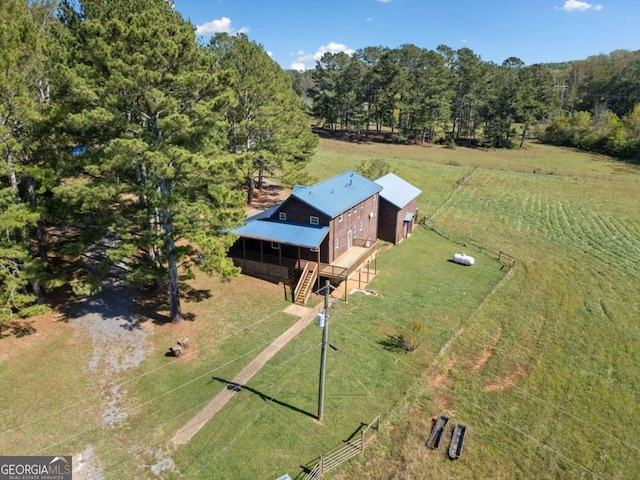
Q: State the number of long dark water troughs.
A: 2